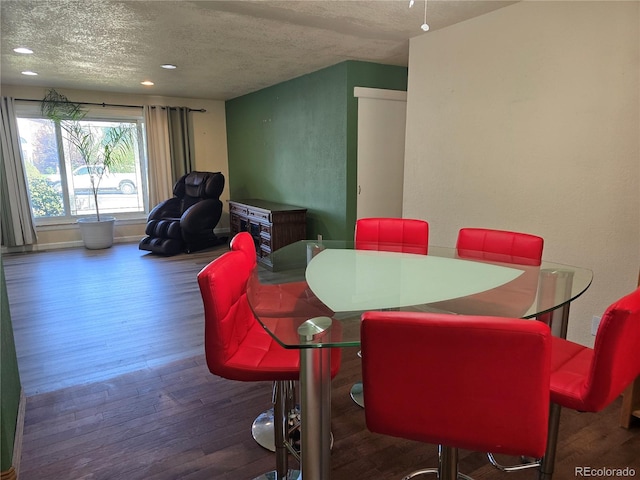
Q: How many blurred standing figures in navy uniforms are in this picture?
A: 0